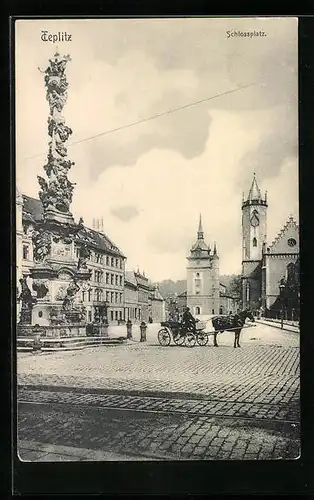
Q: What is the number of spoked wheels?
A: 4